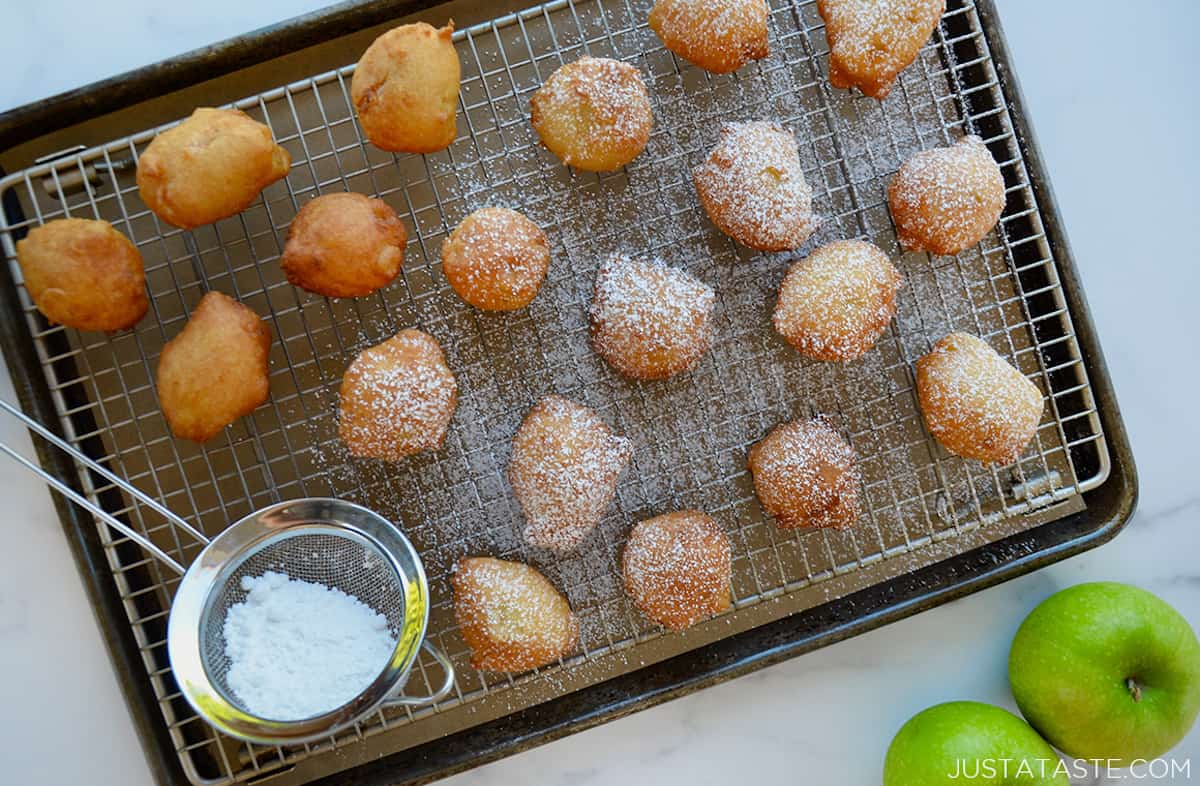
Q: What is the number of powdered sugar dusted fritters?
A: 14